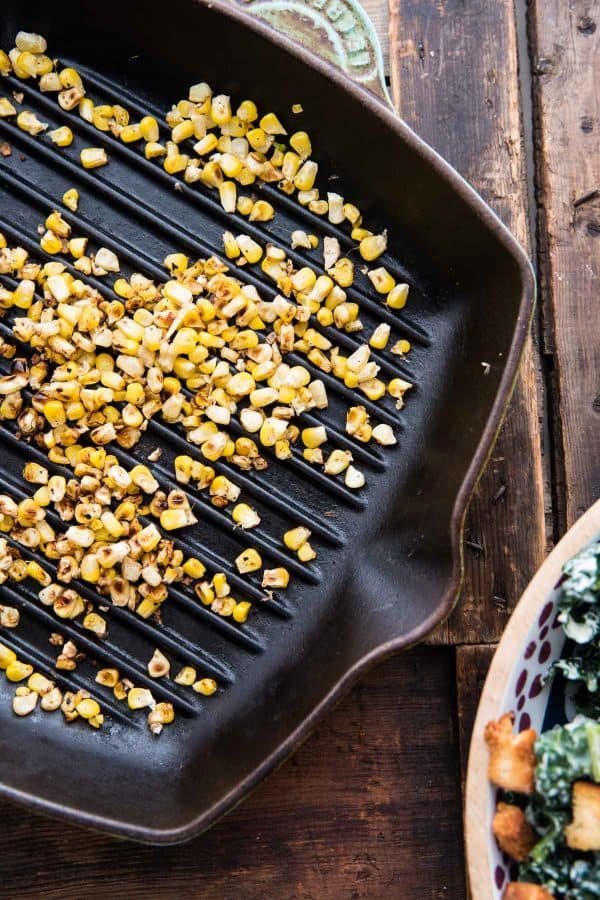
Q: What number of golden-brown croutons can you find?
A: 4